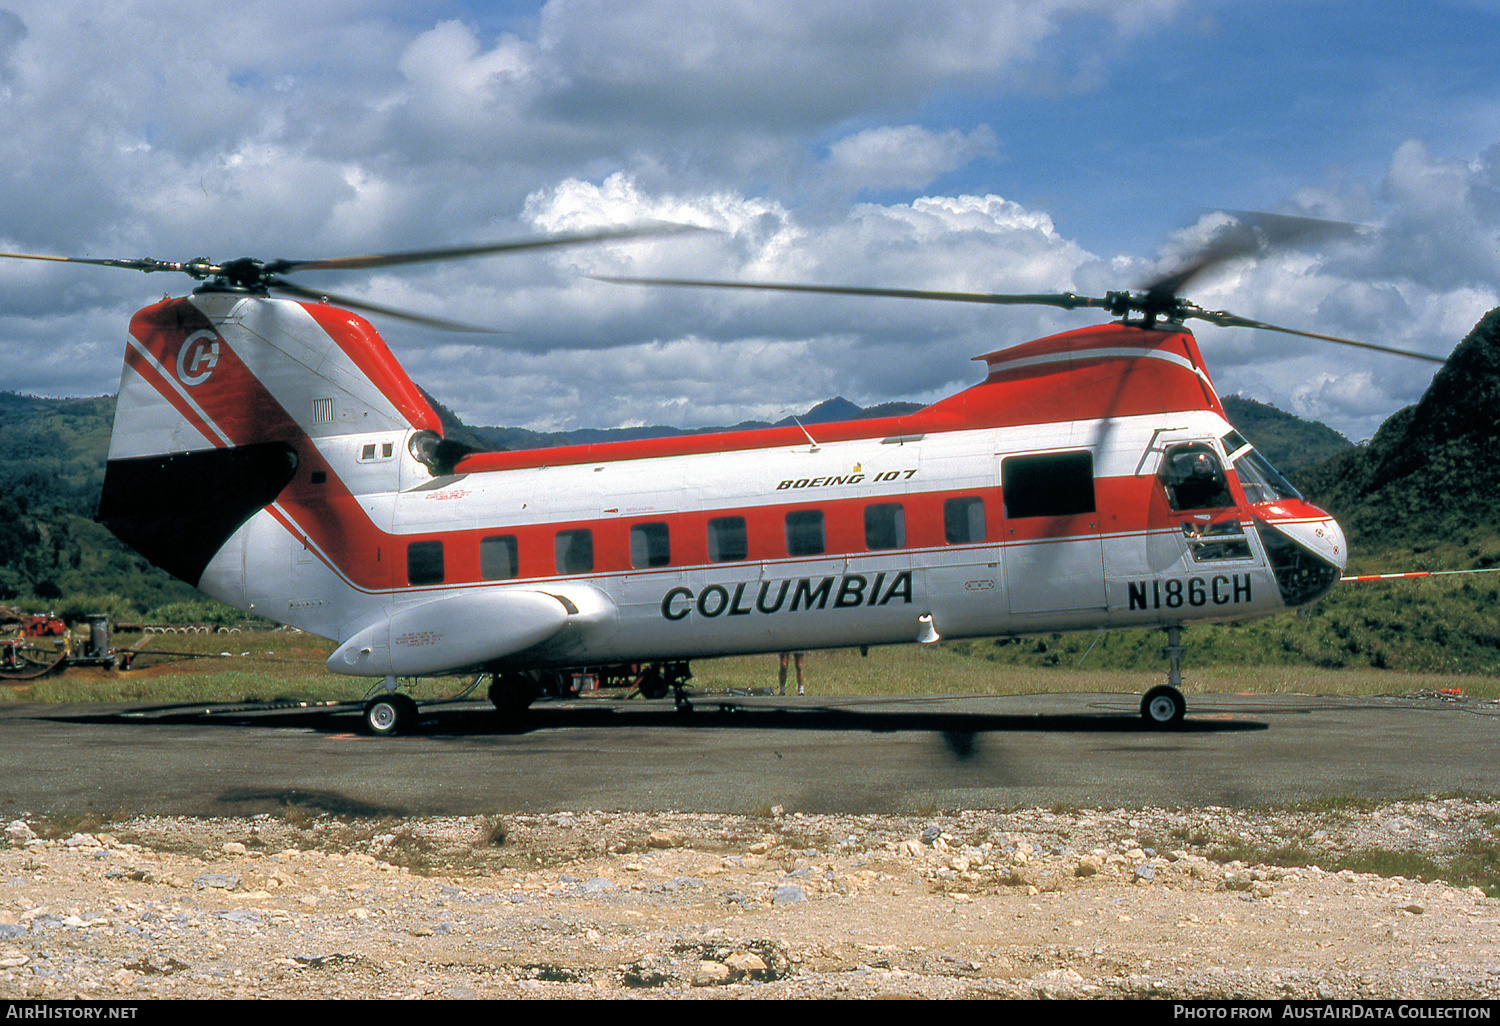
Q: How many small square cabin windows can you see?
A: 8